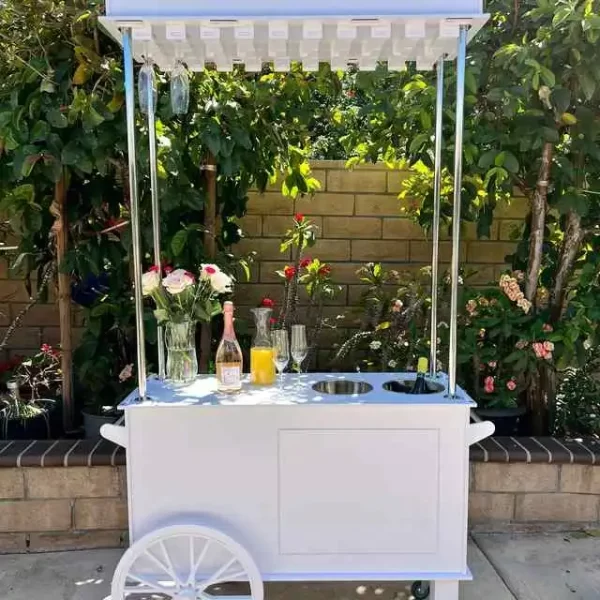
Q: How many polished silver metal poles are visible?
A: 4